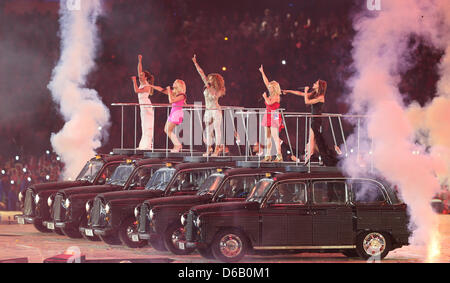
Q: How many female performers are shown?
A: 5